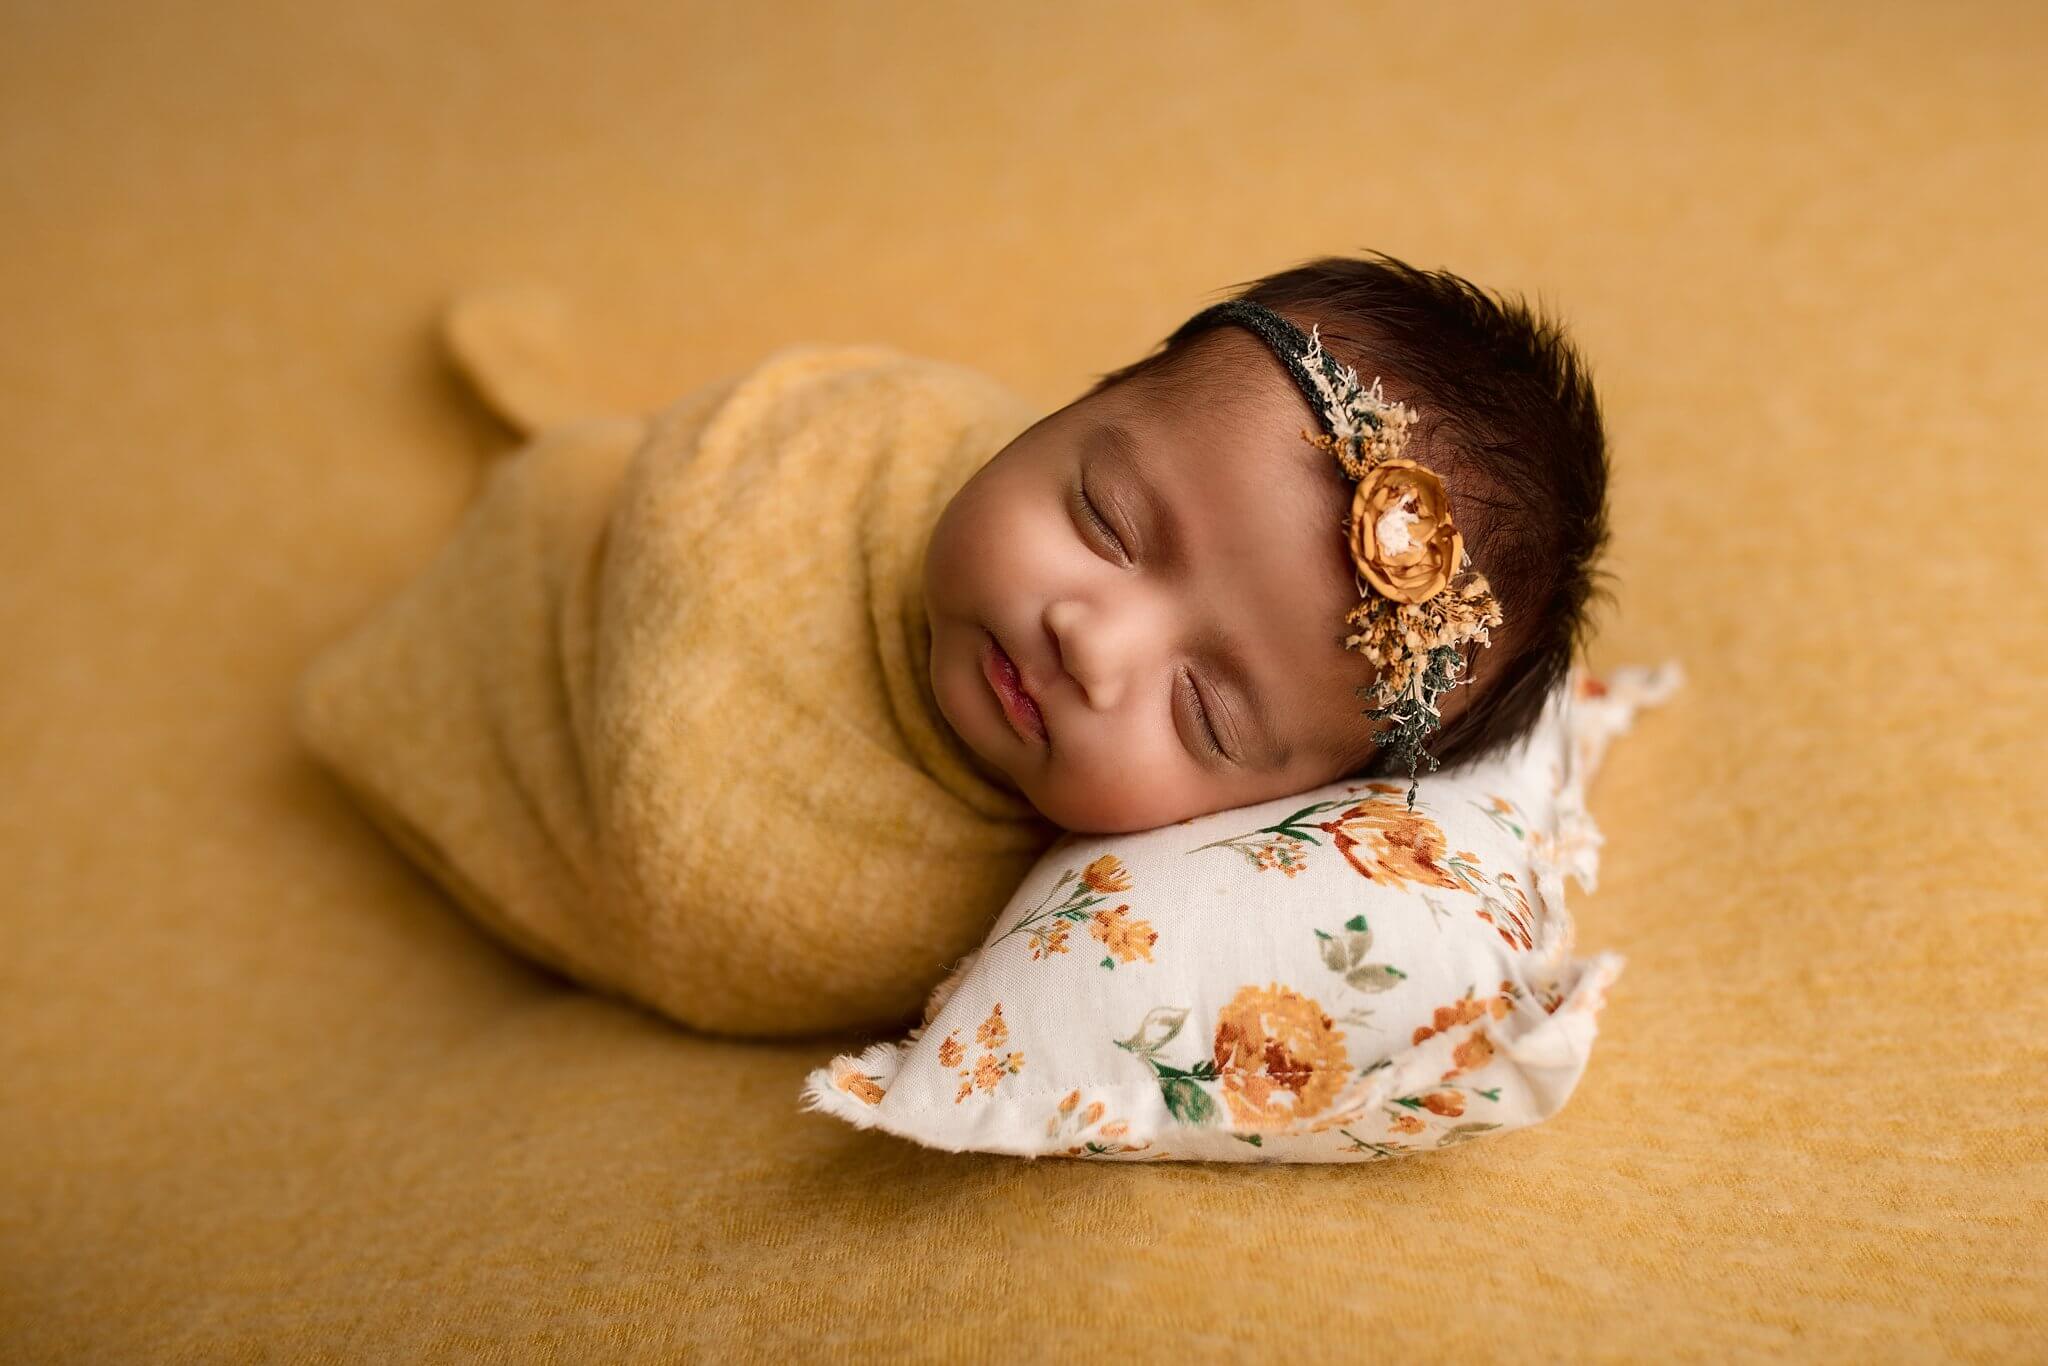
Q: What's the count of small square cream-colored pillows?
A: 1